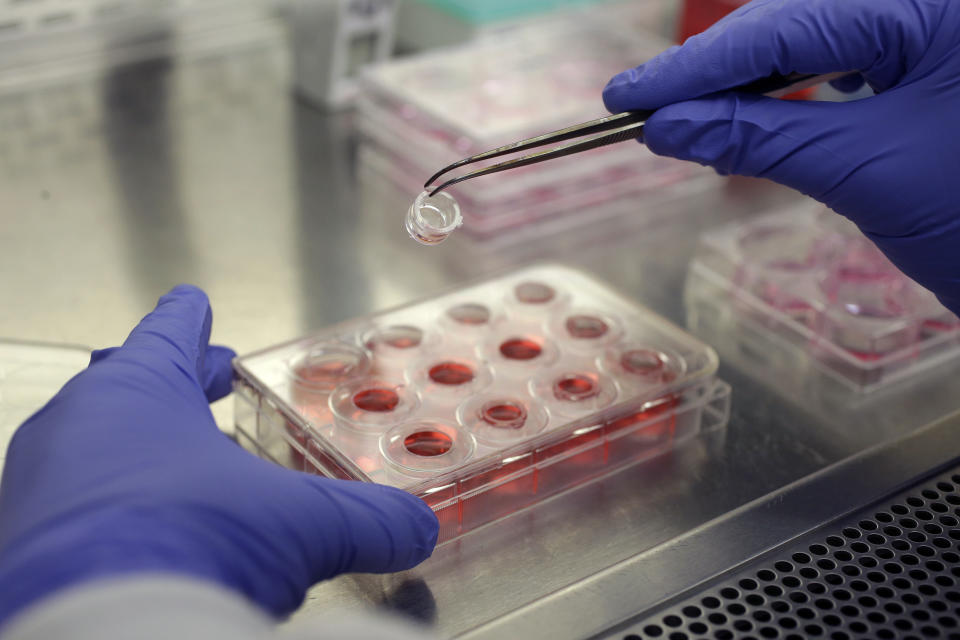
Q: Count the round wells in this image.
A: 12